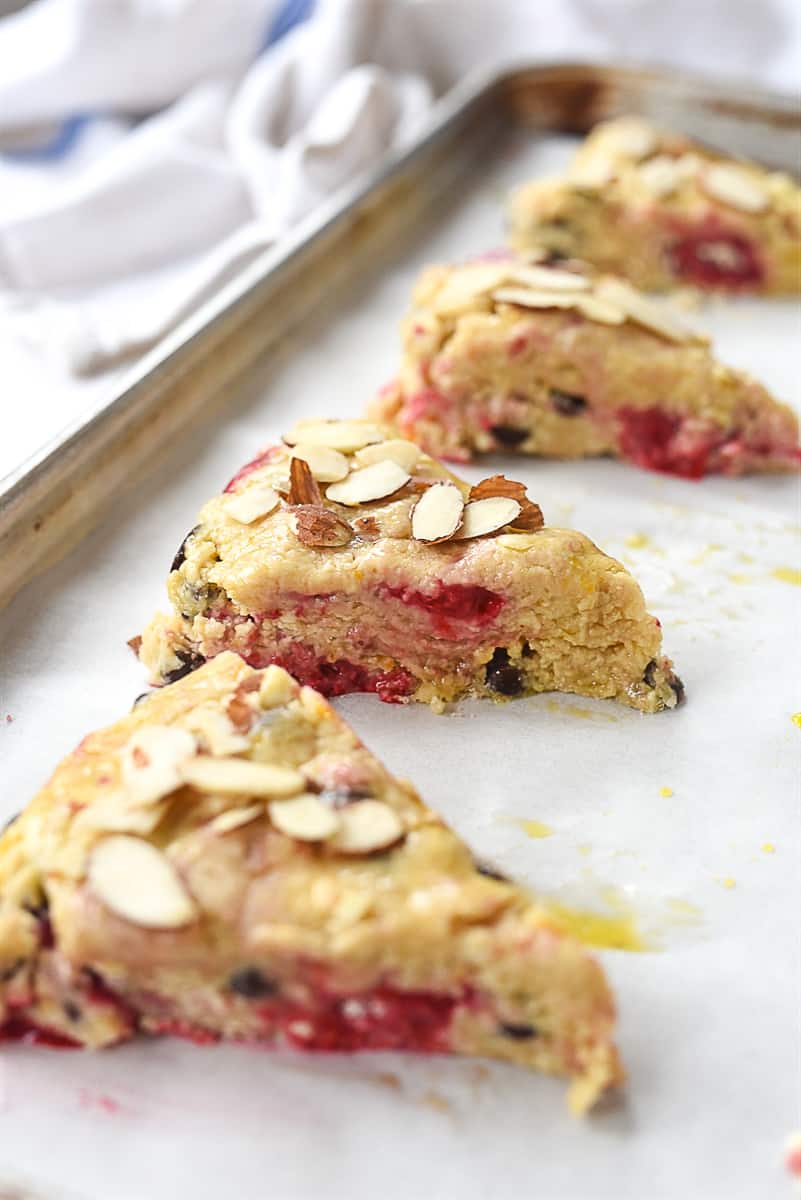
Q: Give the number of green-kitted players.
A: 0